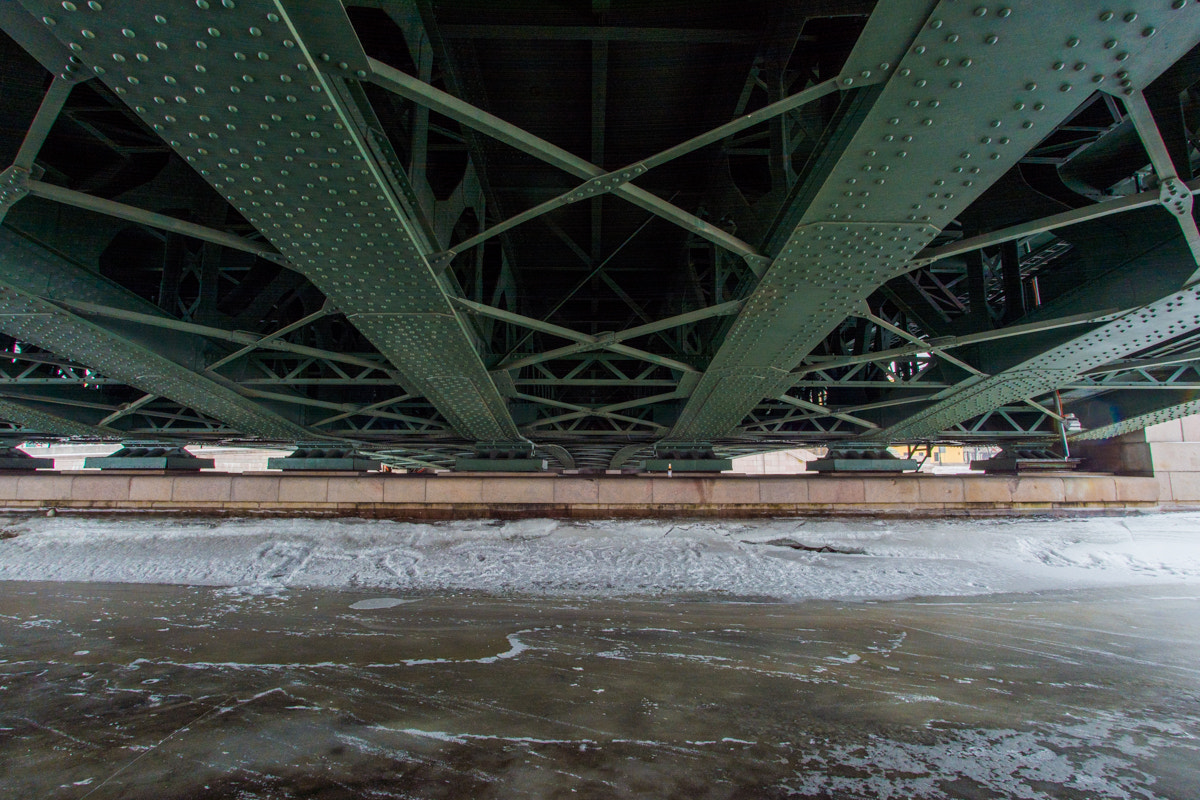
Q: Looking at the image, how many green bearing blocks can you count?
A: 7